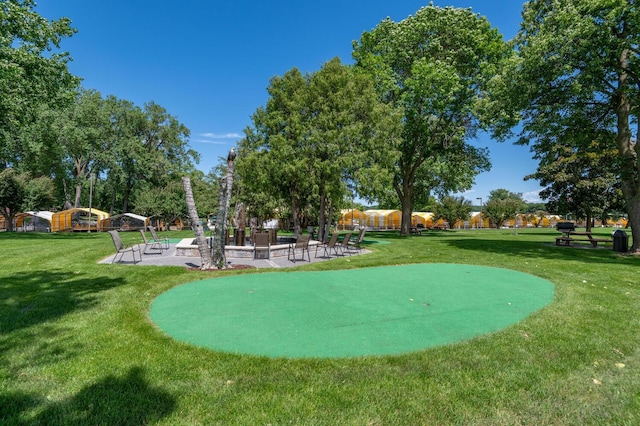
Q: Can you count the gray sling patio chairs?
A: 8